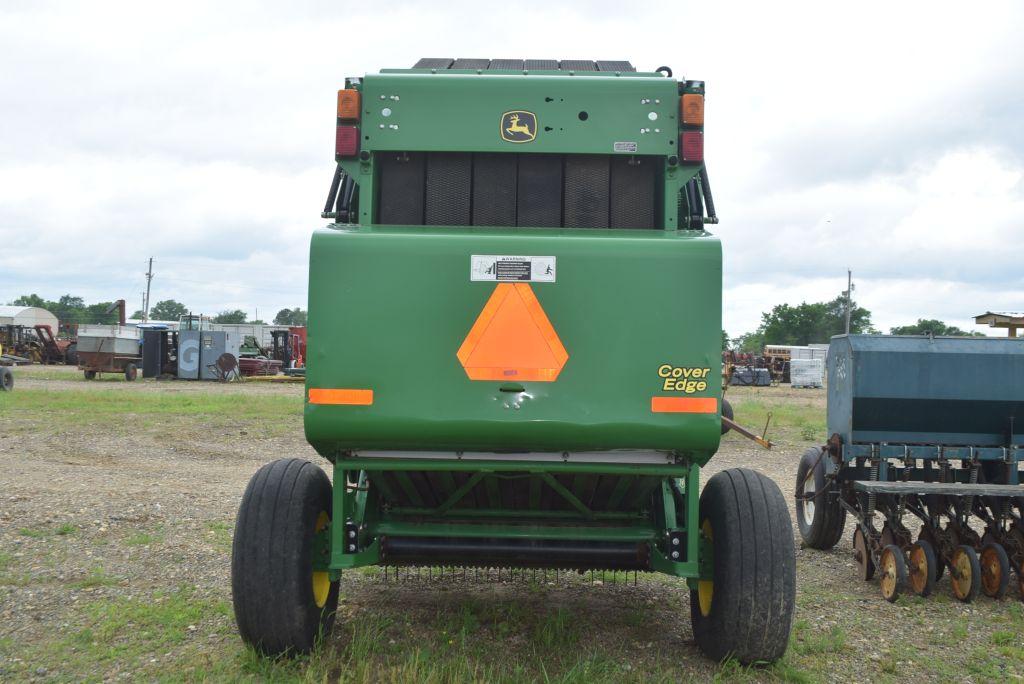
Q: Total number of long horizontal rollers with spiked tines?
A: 1